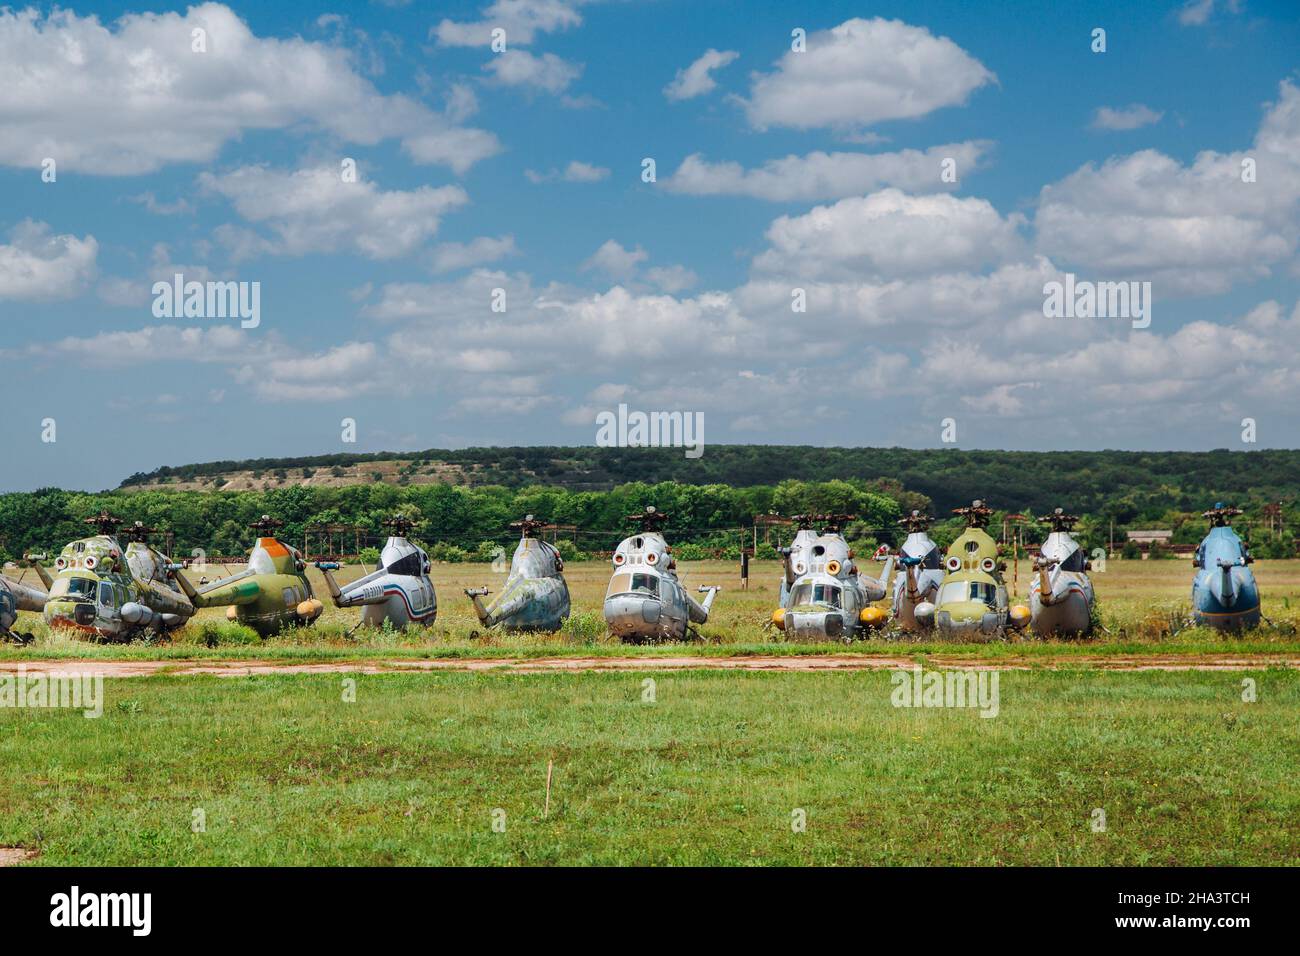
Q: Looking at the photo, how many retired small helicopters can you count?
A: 13